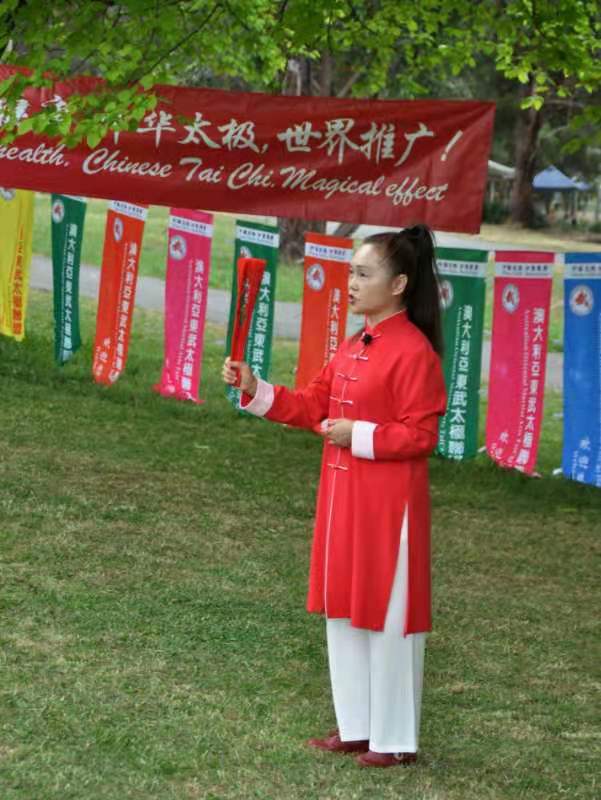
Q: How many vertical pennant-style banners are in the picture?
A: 9